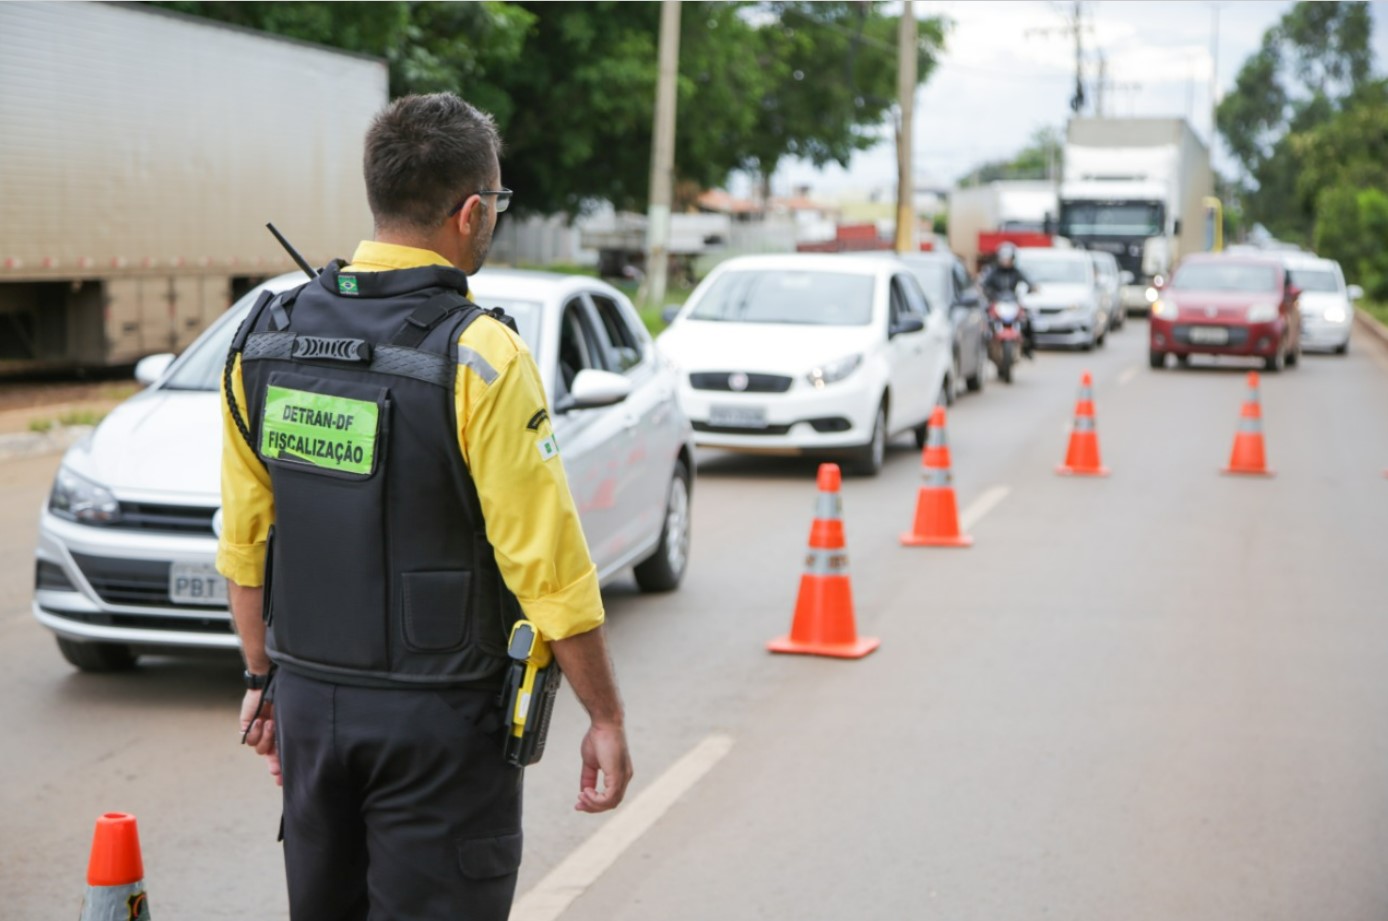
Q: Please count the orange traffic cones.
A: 5